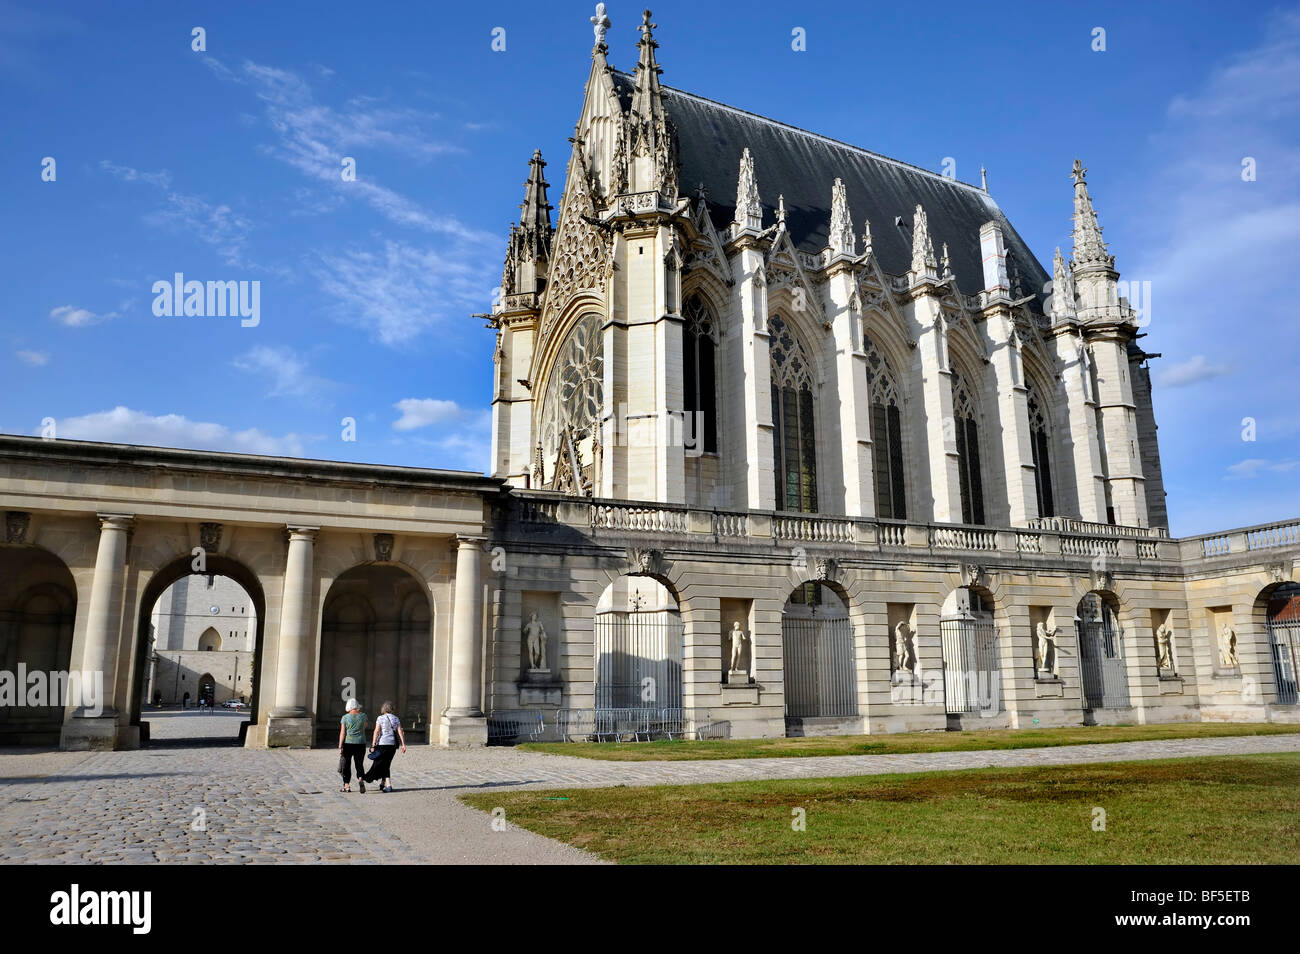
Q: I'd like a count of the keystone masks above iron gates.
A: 5